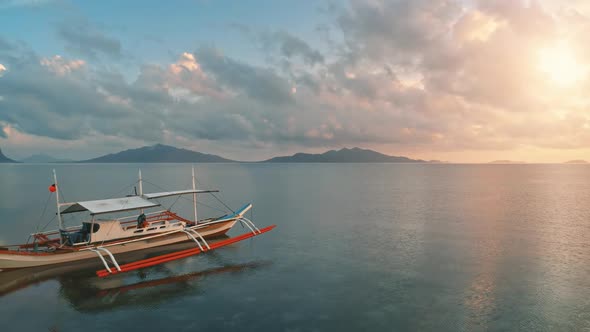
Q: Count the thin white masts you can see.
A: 3